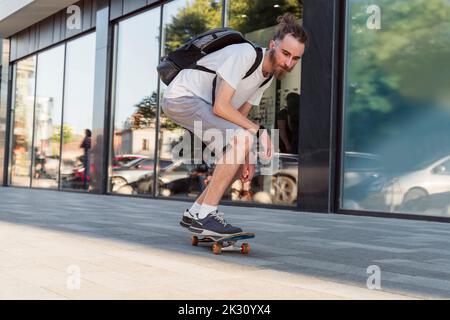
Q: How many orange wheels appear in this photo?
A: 3